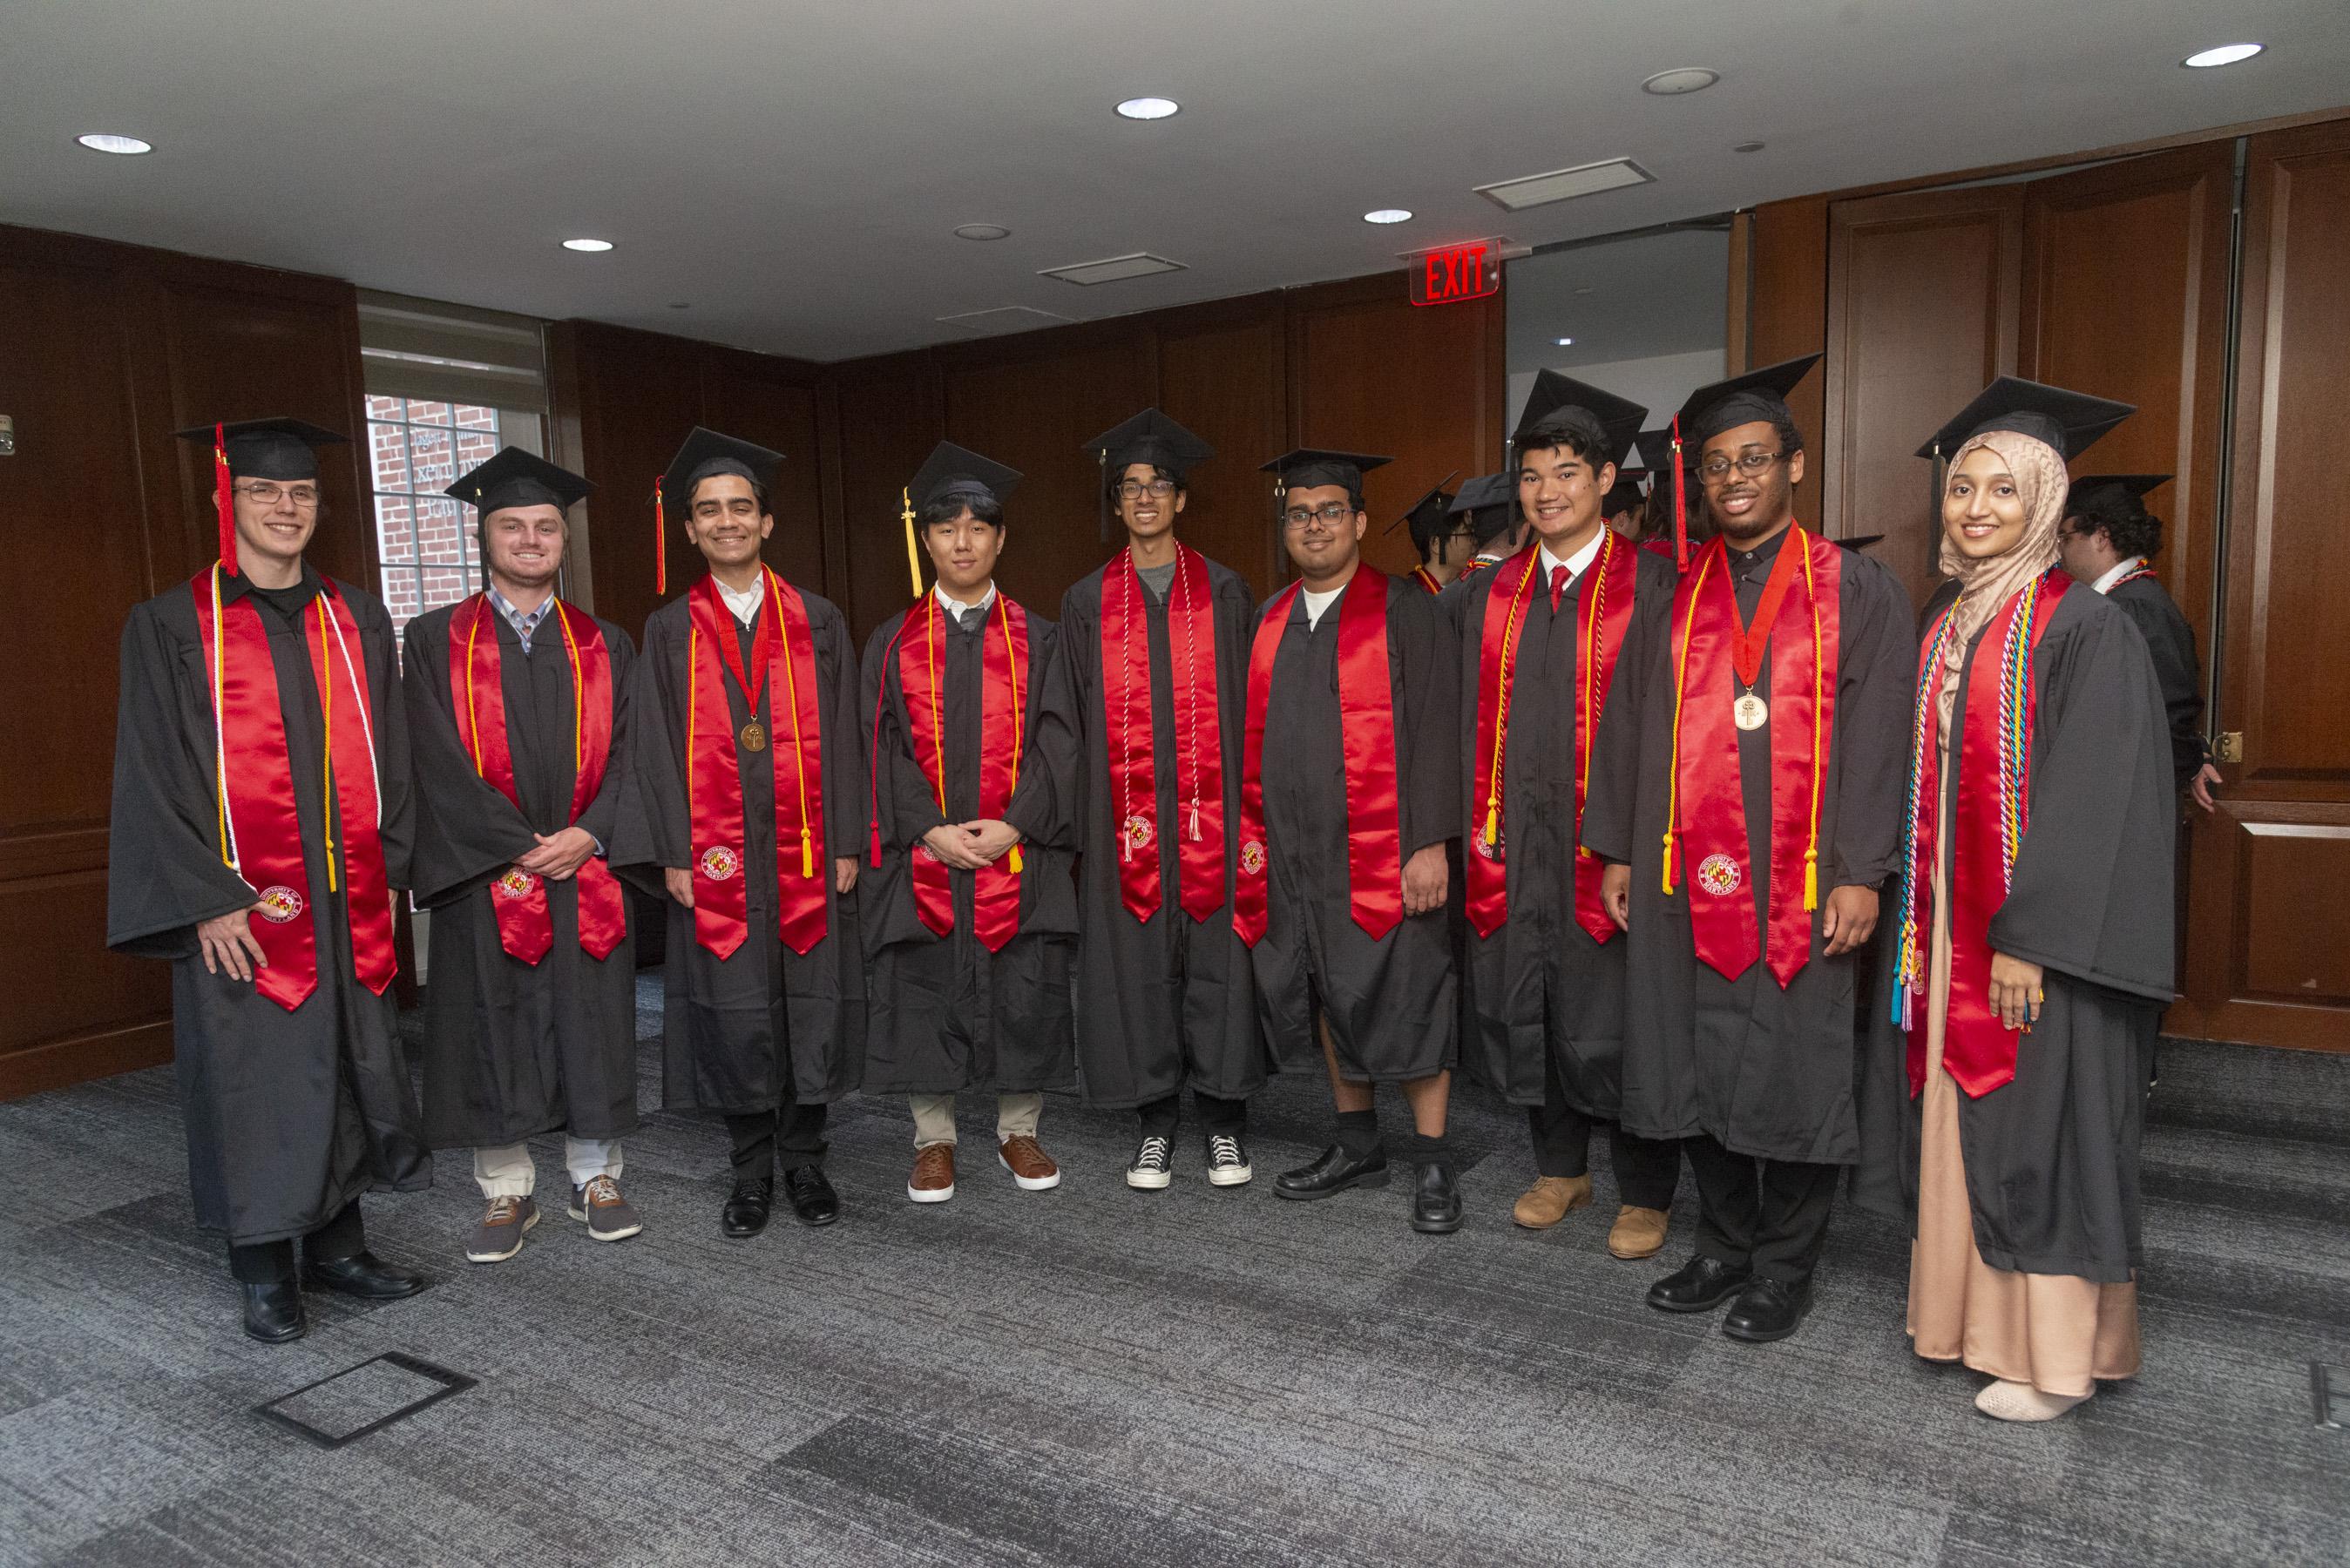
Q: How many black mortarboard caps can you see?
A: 15